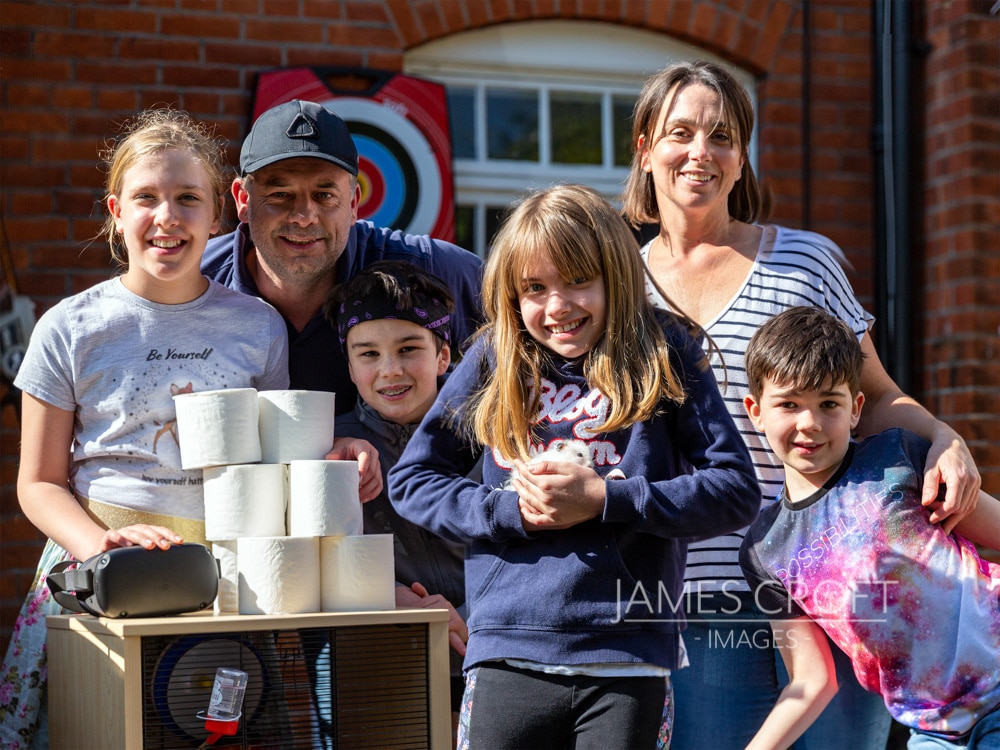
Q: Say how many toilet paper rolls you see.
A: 7